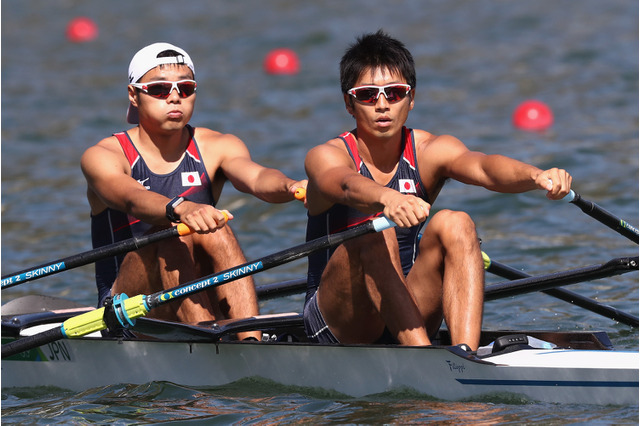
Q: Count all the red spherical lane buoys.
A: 3